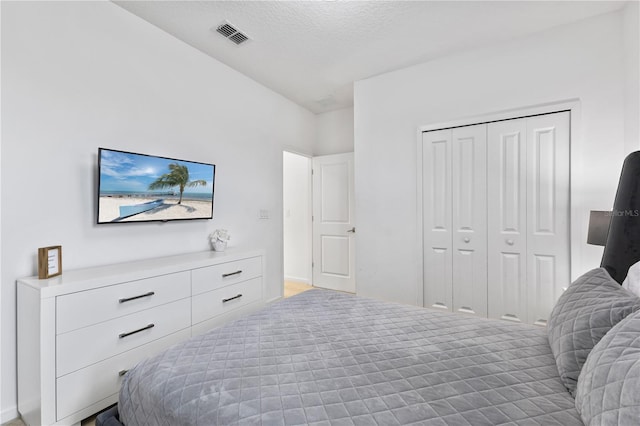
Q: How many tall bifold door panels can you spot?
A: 4